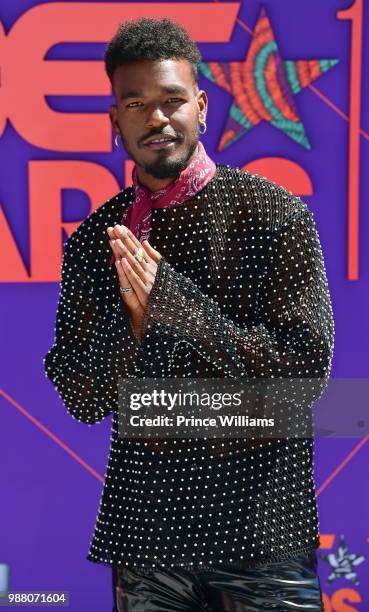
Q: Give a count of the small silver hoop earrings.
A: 2